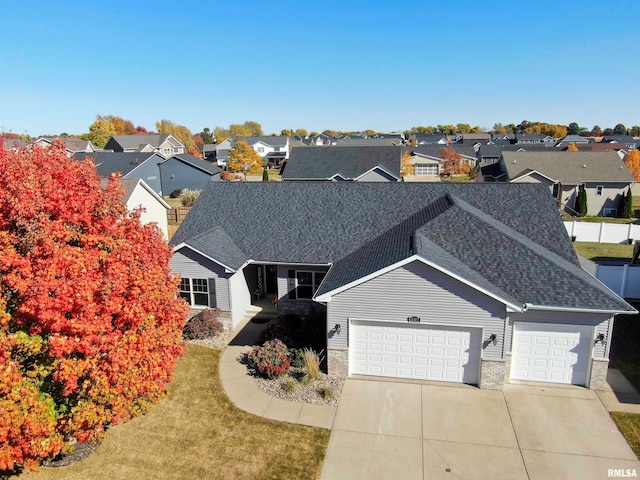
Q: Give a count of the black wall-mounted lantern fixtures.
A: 3